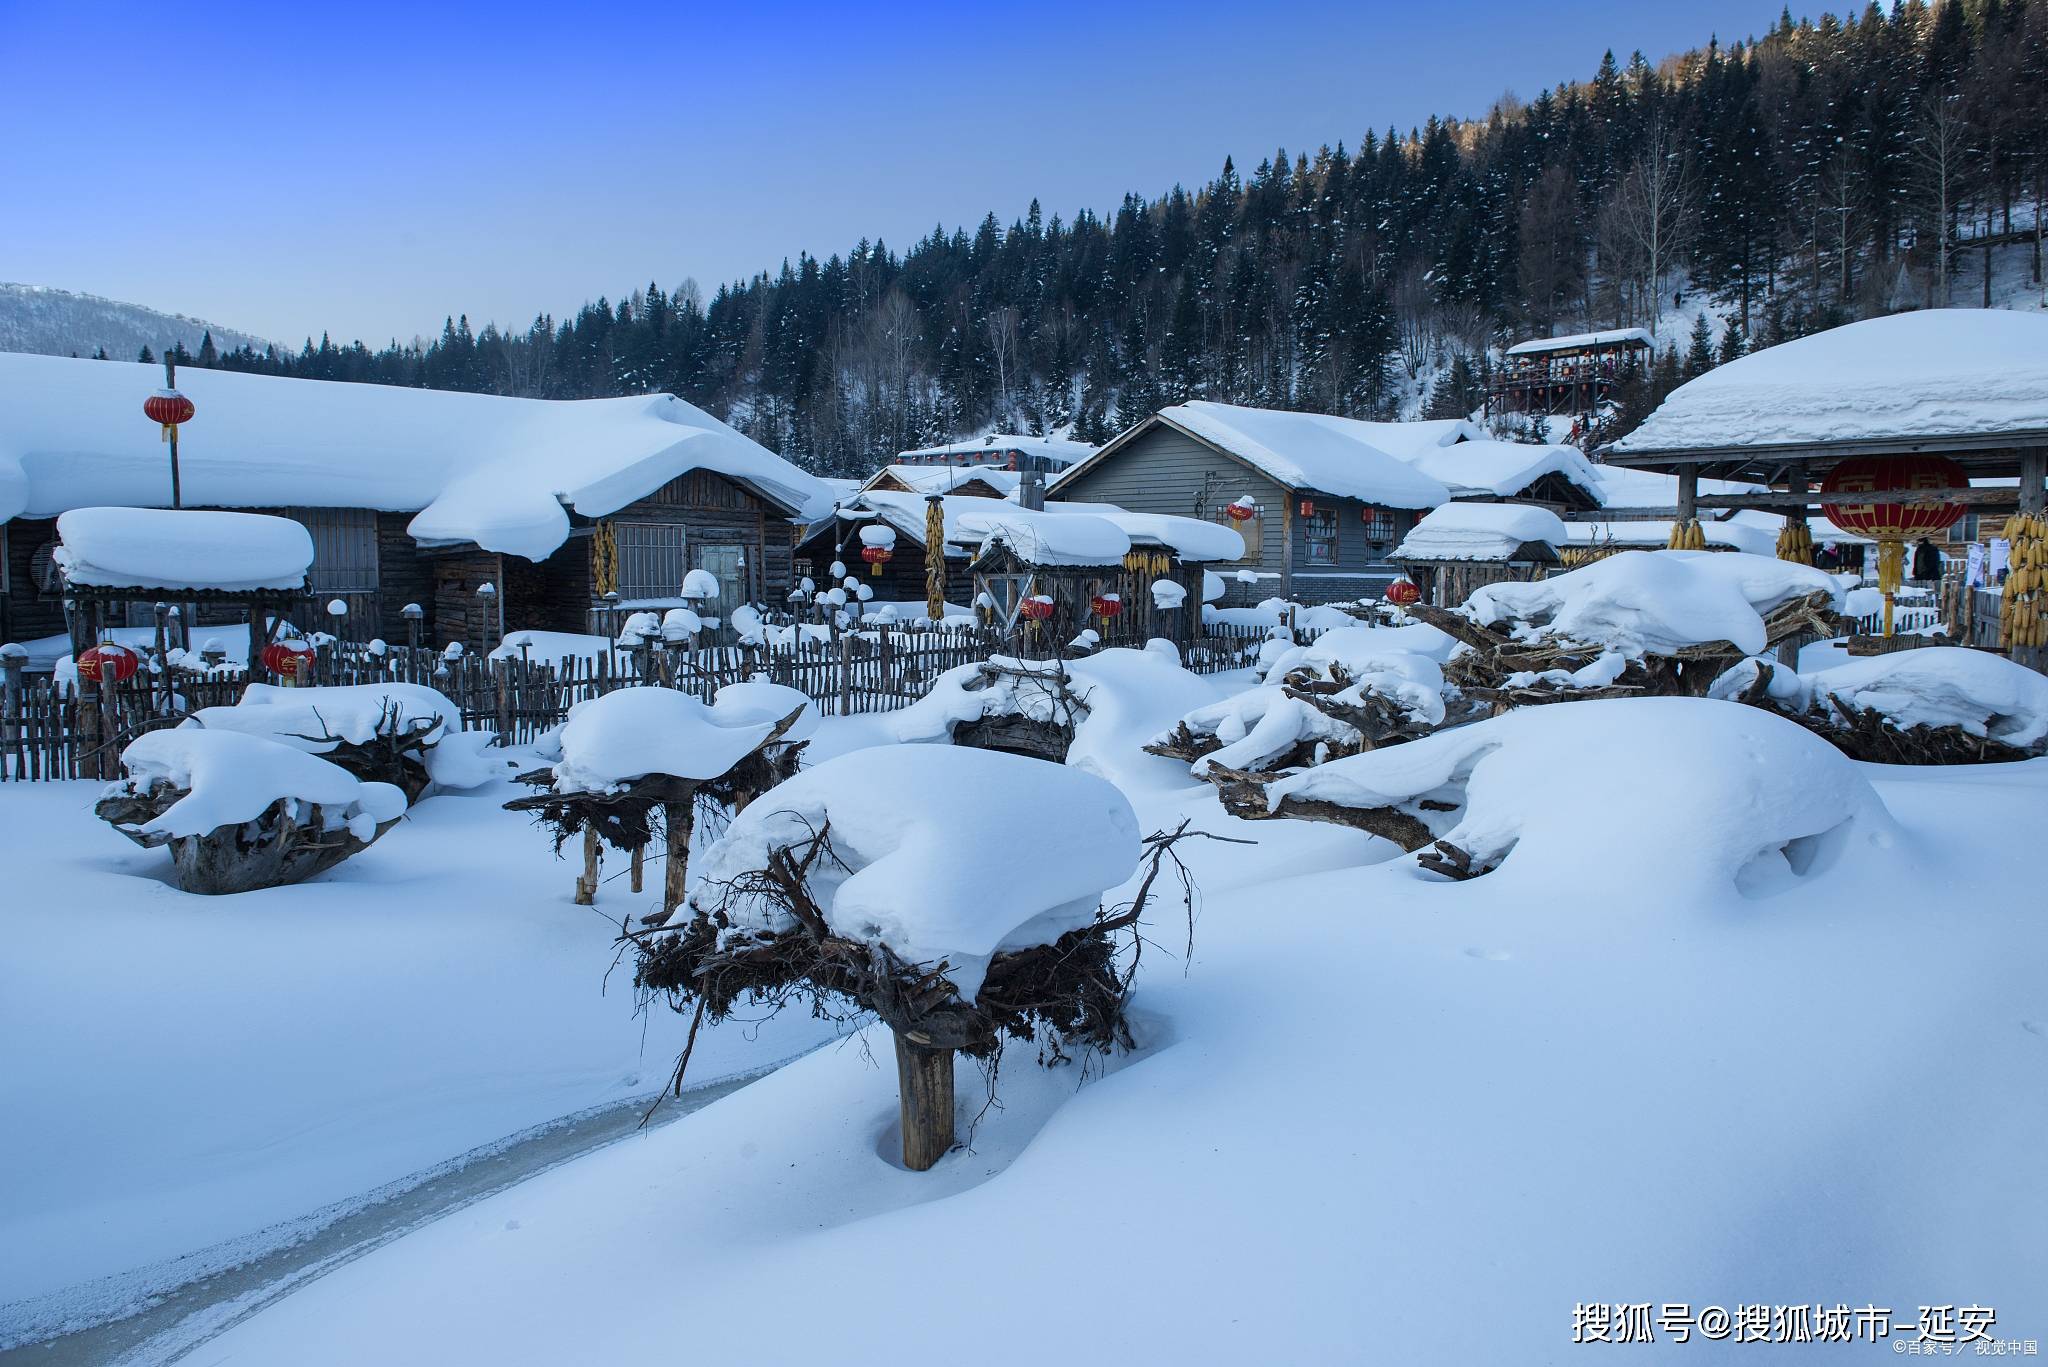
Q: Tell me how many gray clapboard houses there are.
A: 1